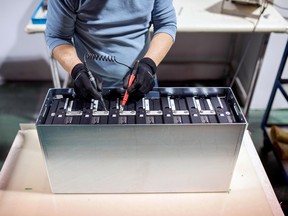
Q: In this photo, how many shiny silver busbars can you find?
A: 6